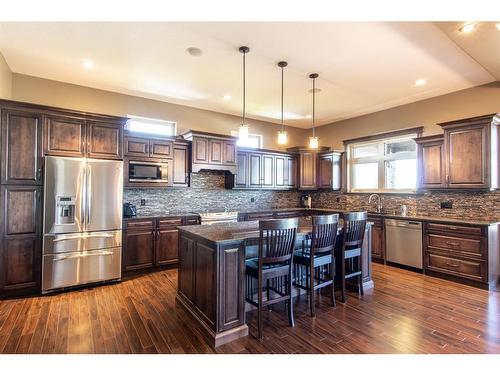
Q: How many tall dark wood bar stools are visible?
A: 3